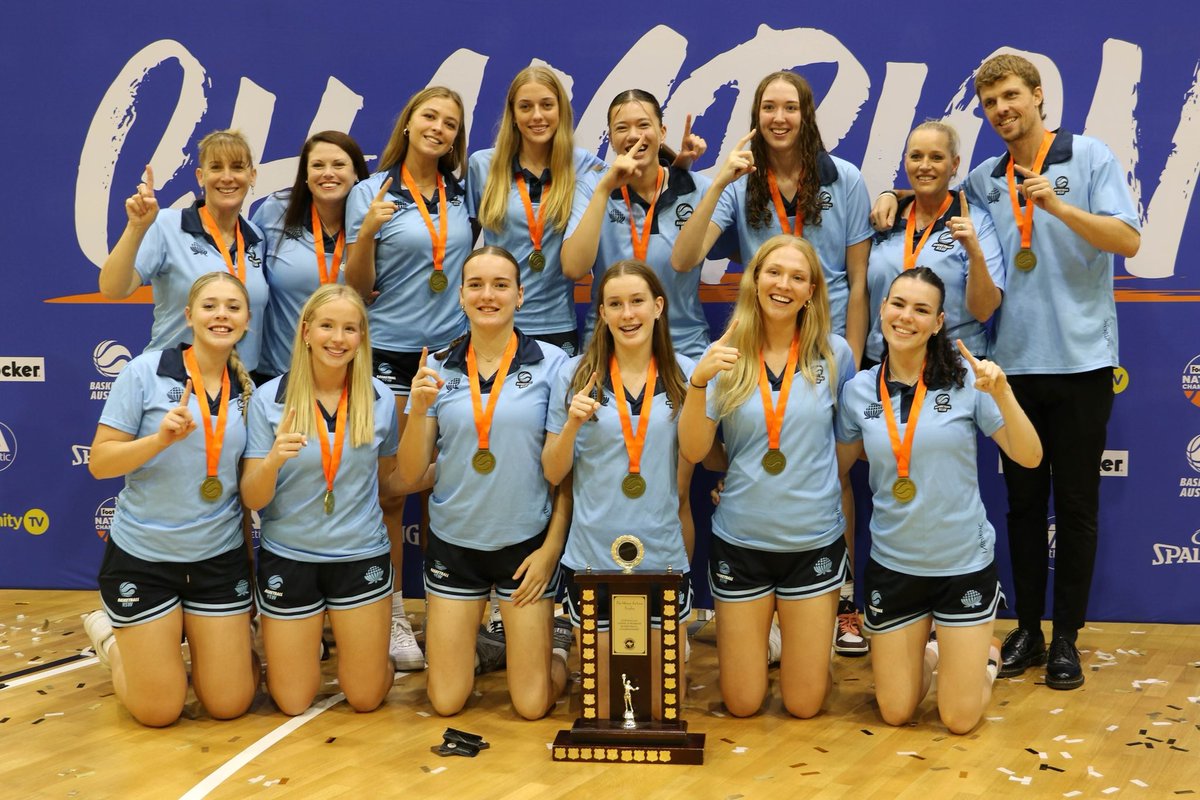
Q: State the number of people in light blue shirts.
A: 14